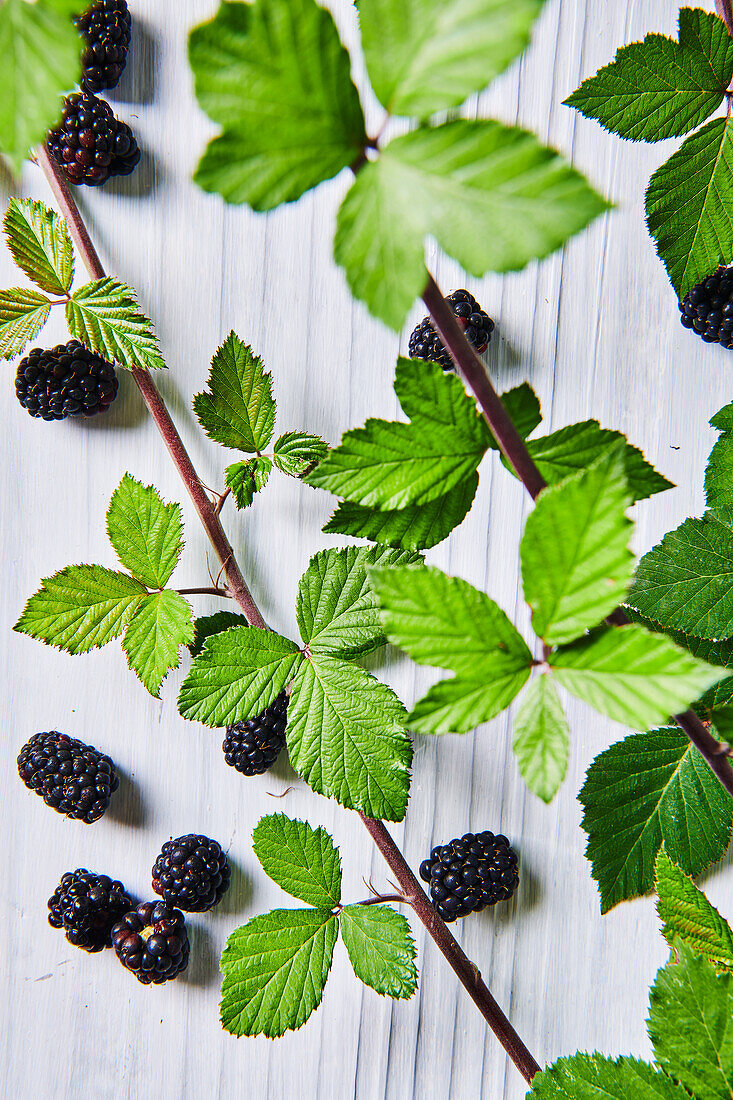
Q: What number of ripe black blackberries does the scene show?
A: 11